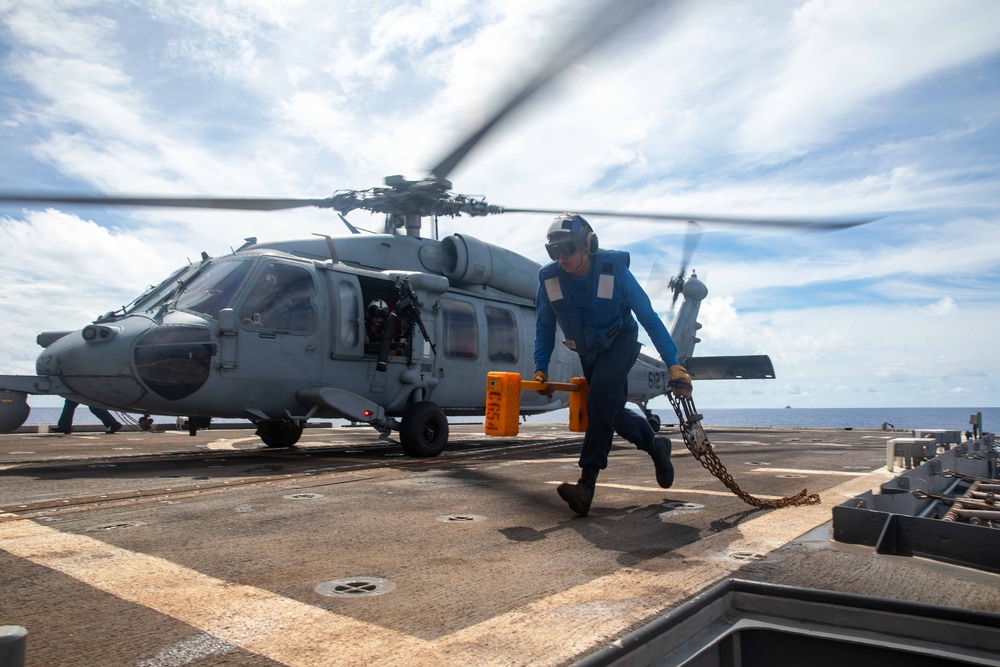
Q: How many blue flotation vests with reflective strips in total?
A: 1